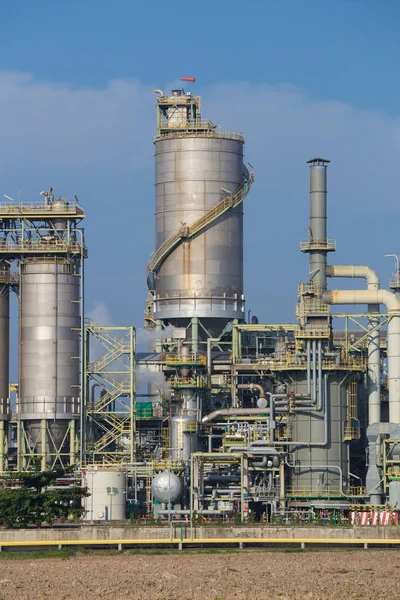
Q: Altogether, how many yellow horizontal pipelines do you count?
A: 1